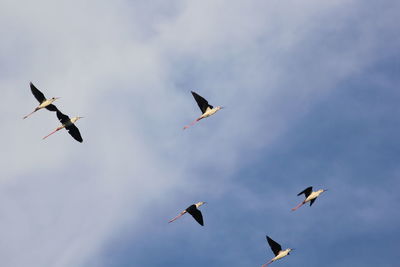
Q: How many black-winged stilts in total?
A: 6